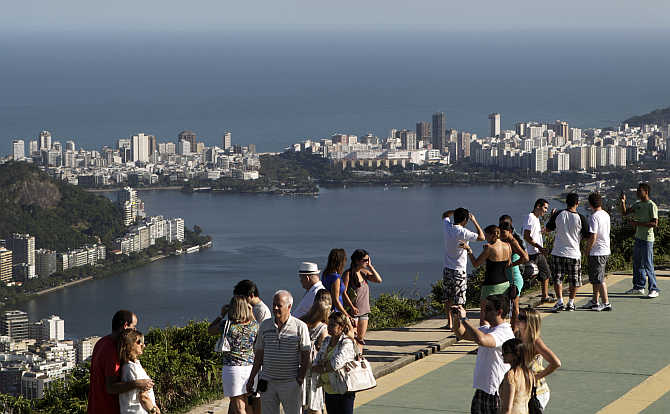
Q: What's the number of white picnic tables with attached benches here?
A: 0